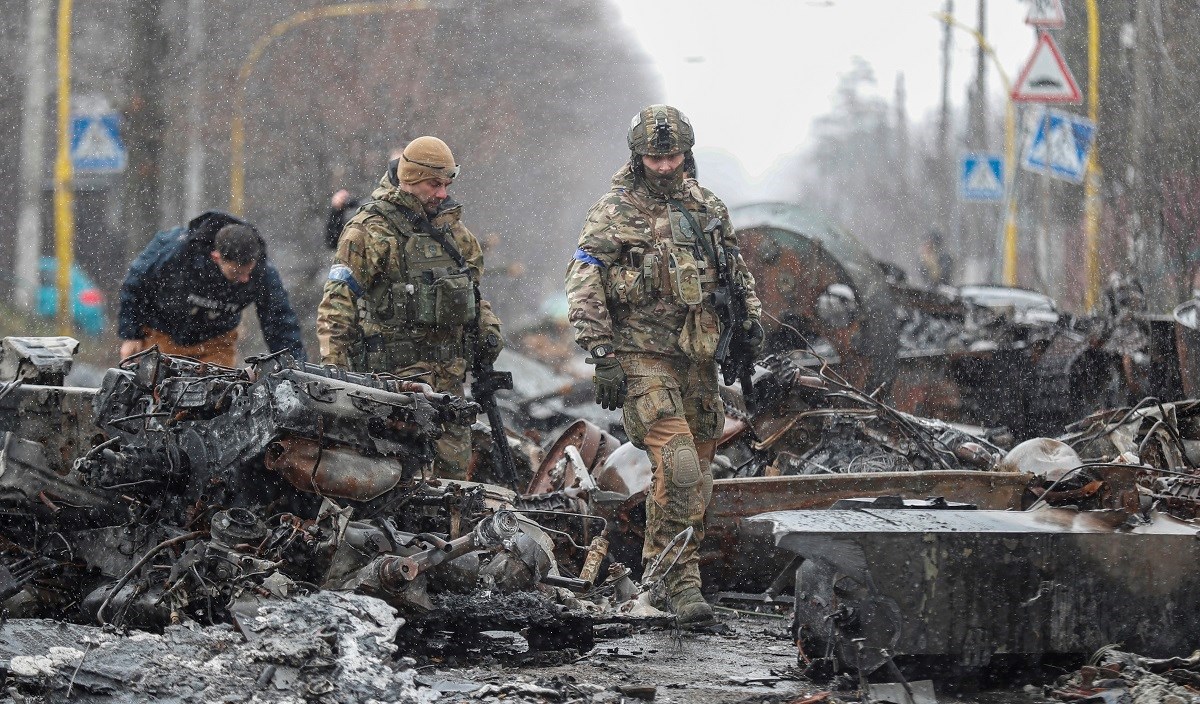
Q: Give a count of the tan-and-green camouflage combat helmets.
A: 1